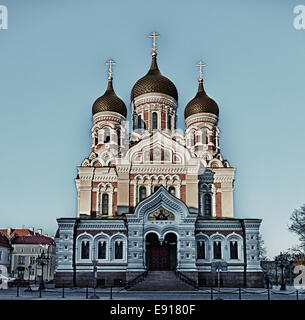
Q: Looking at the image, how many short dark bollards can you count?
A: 9